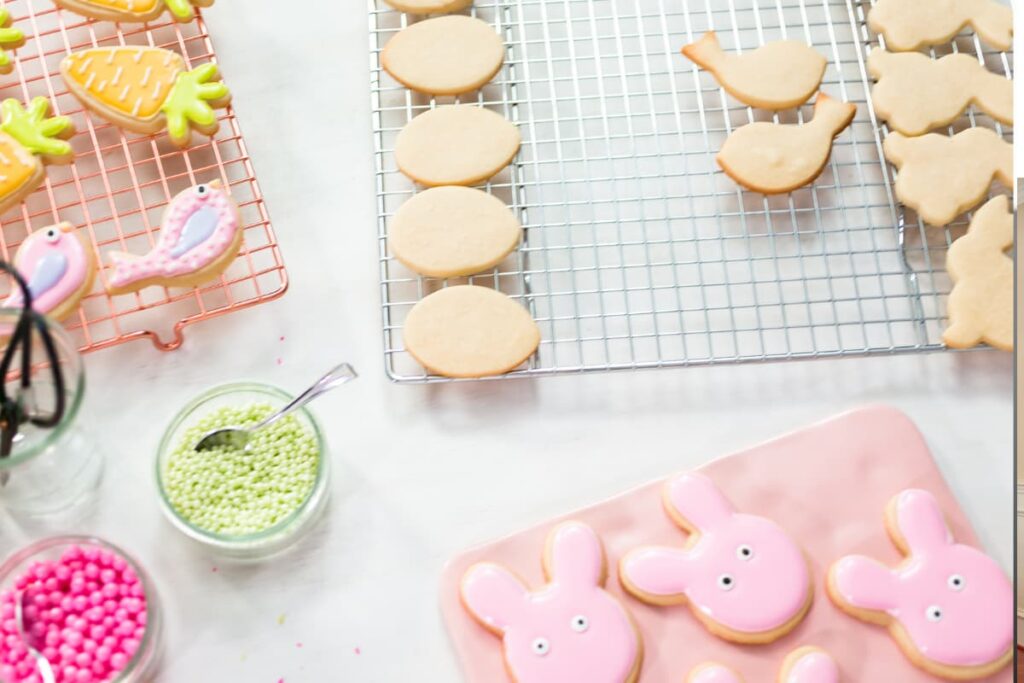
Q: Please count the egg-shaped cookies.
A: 5